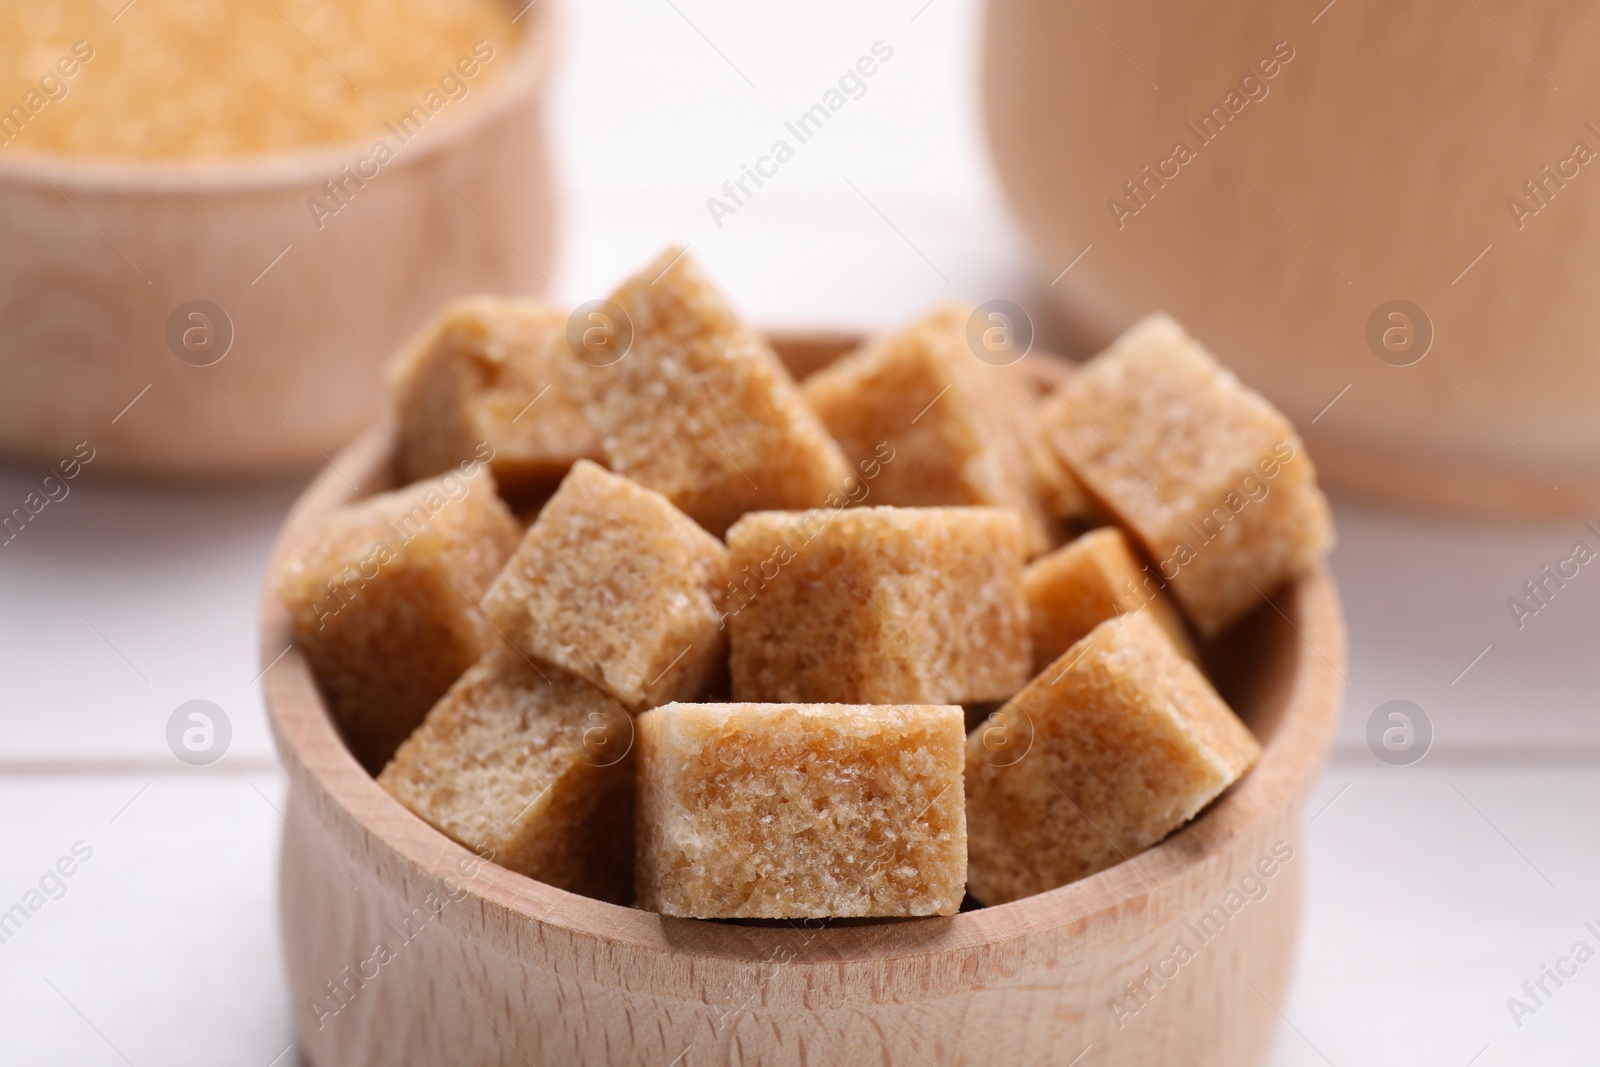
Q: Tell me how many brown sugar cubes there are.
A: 11